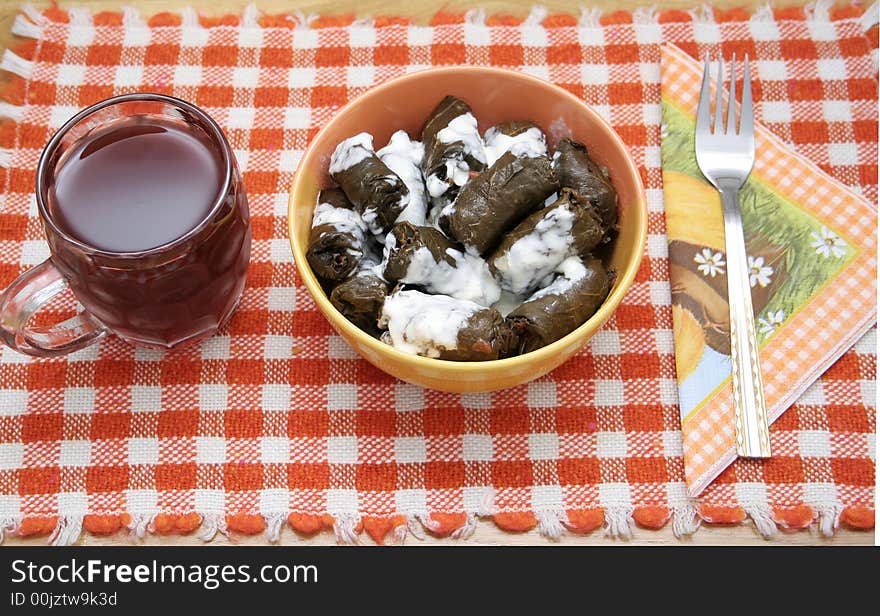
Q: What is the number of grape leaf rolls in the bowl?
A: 12